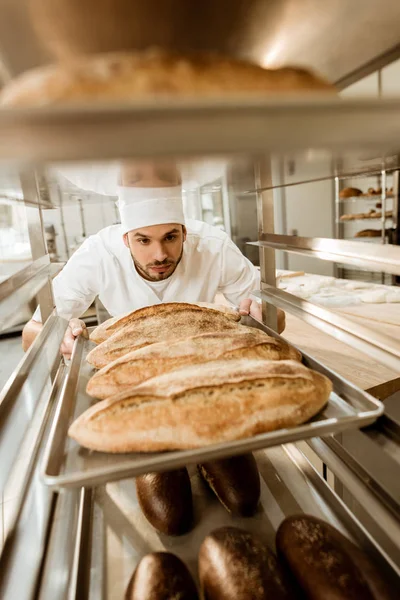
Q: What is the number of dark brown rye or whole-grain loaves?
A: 5